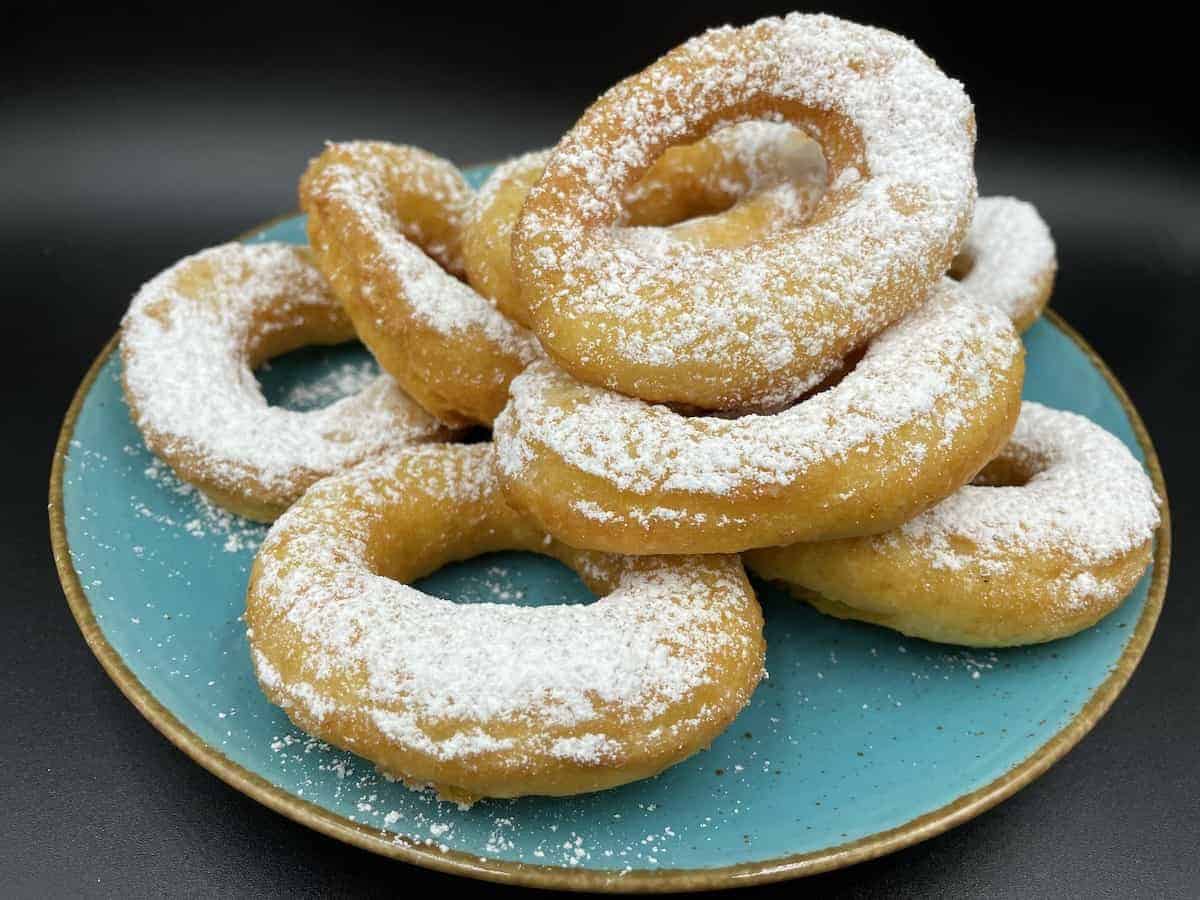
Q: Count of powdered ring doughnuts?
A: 8